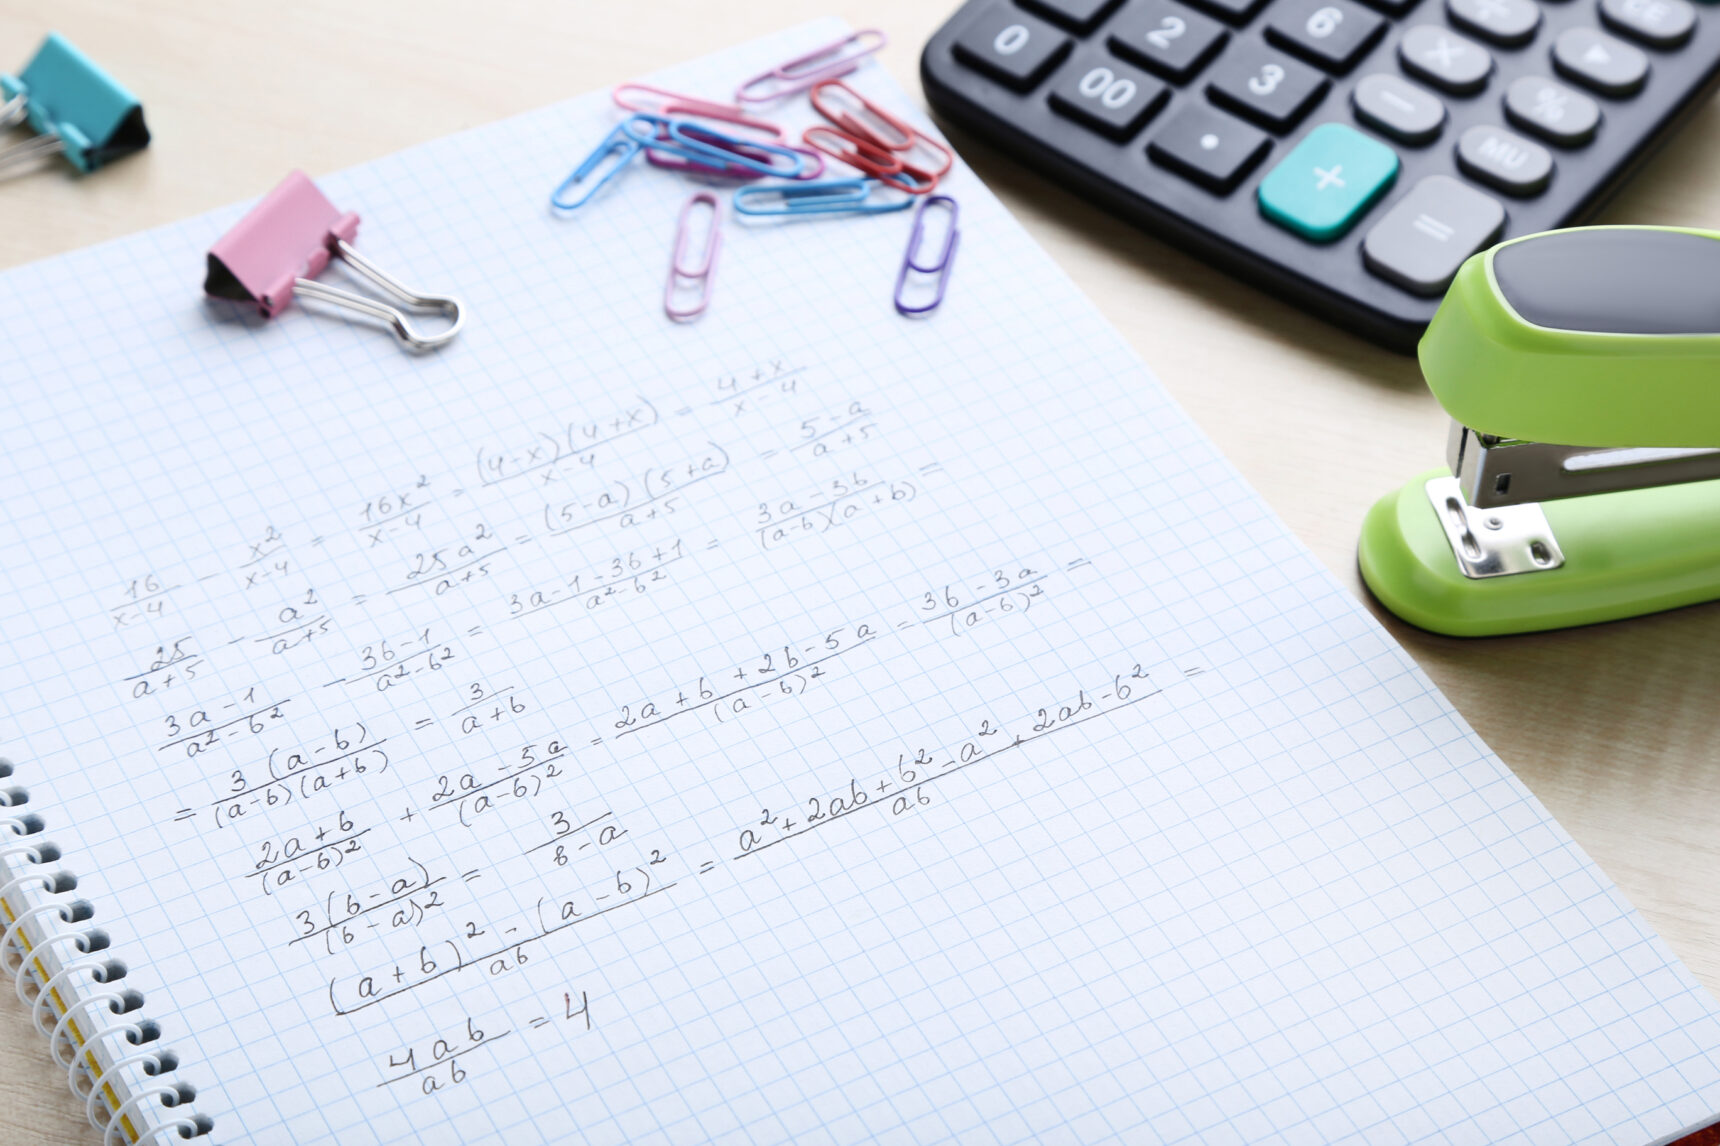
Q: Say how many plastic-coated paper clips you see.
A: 10